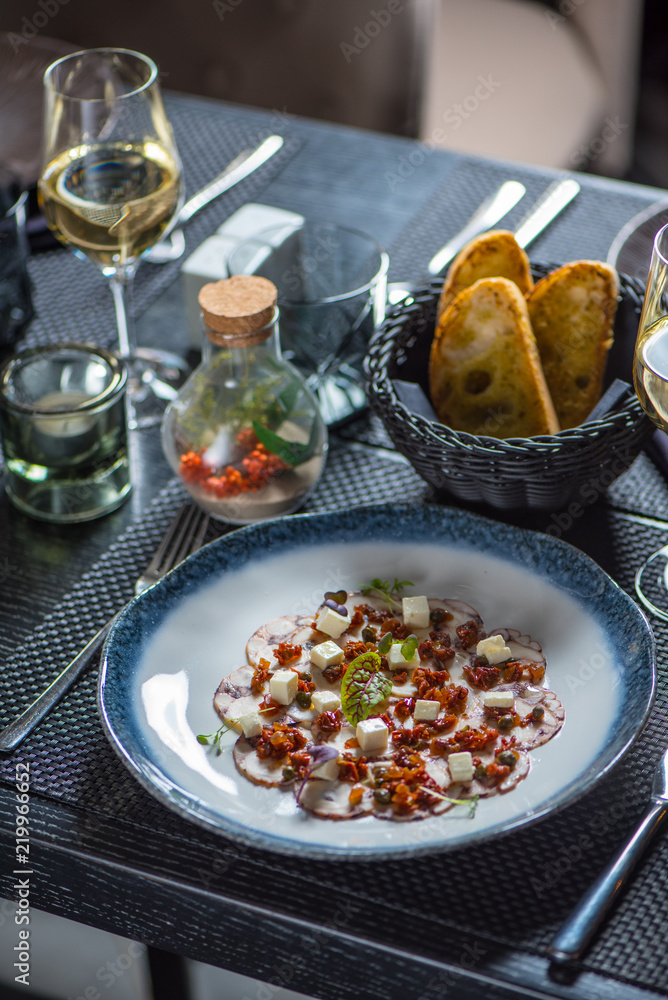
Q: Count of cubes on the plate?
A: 13